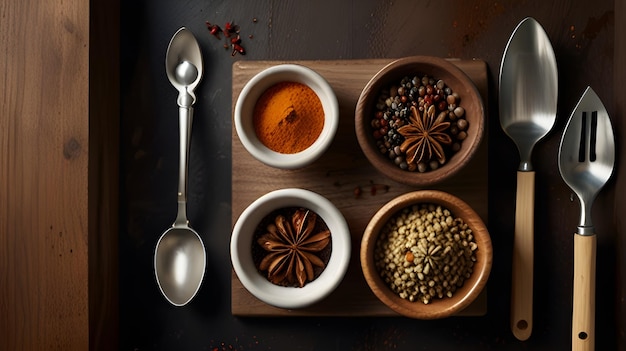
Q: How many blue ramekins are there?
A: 0